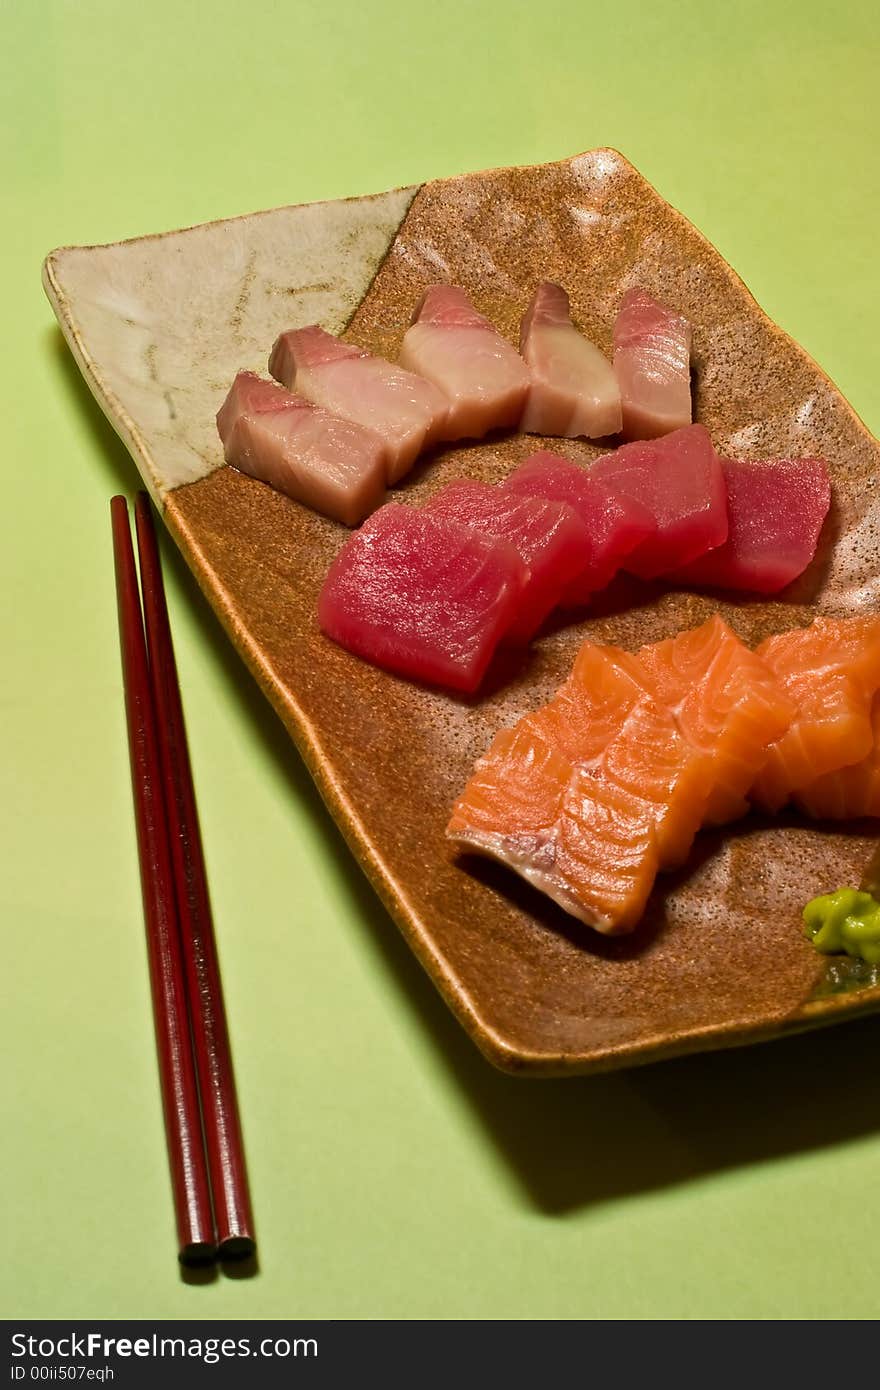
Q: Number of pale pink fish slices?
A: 5